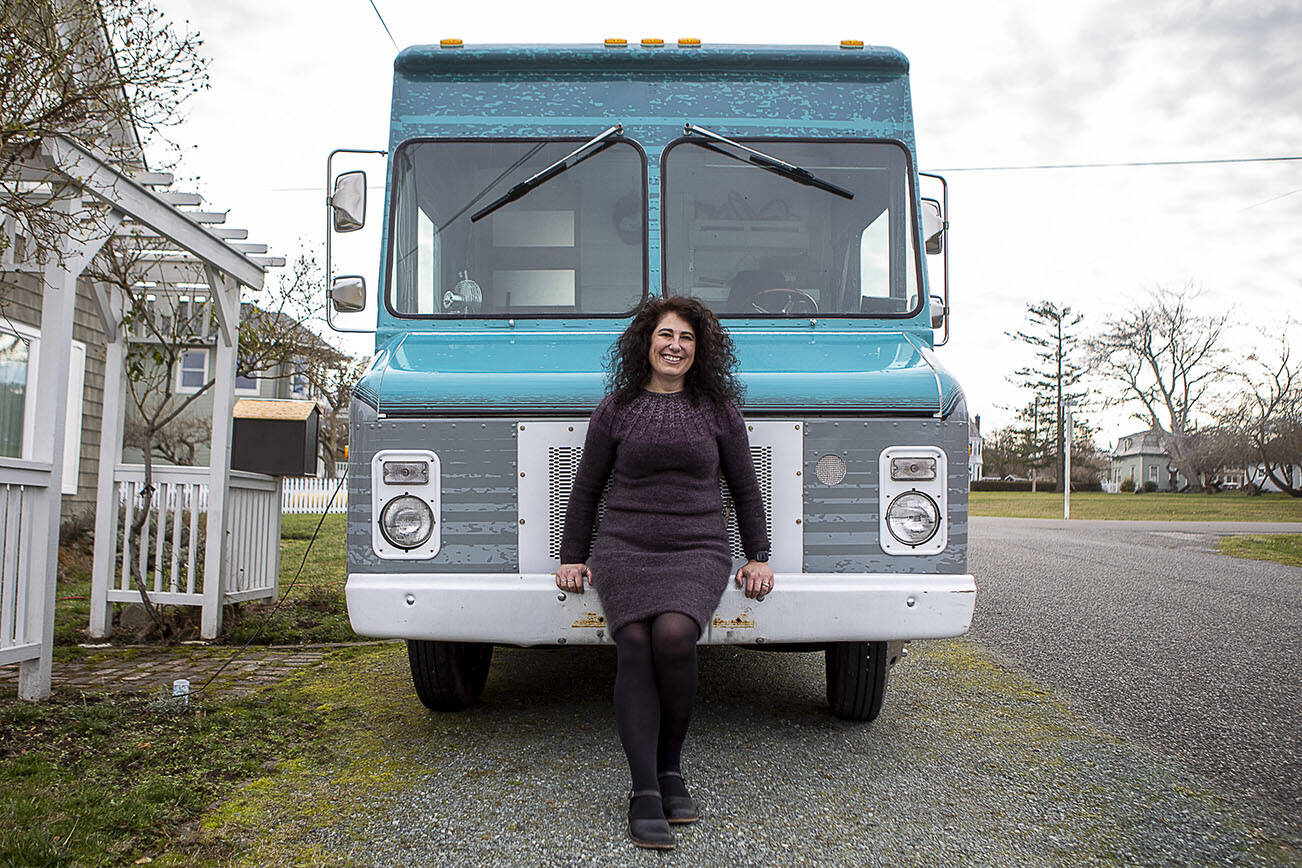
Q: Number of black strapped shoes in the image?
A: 2